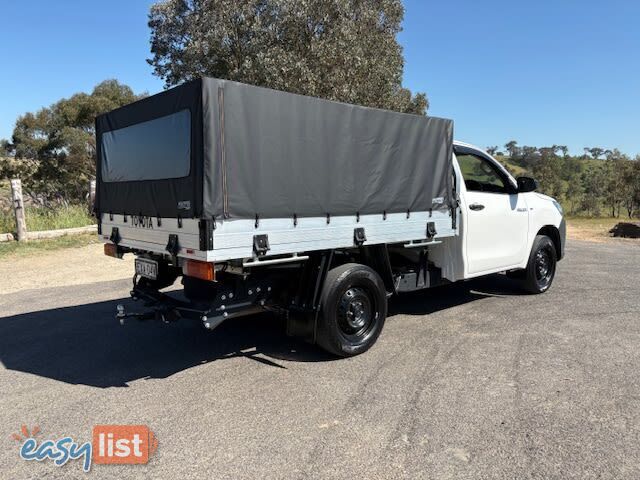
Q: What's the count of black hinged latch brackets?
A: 5